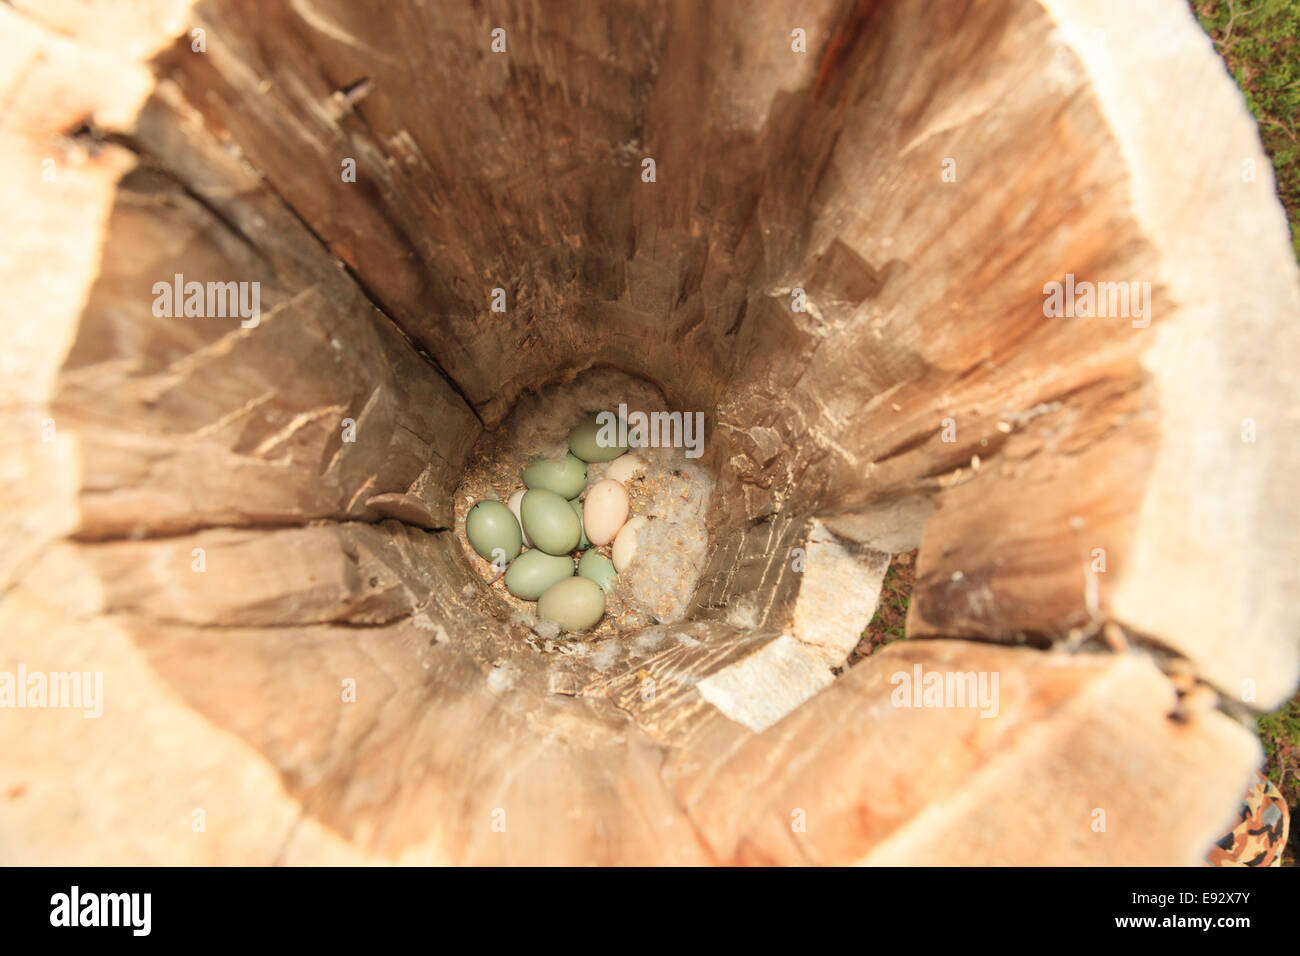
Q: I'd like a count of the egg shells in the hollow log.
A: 12